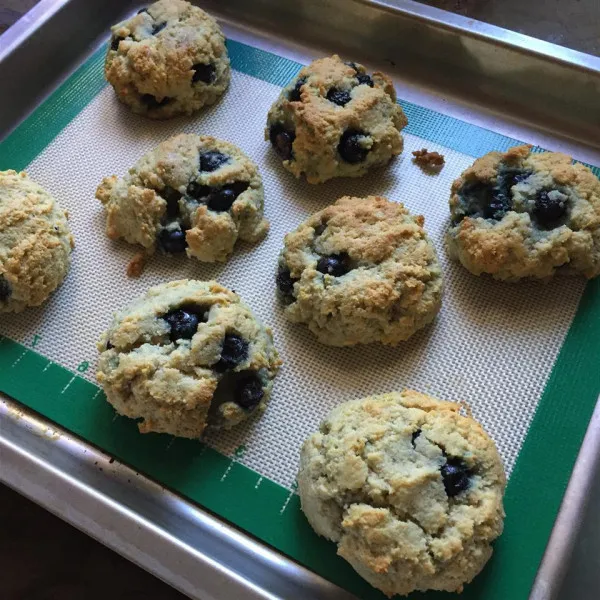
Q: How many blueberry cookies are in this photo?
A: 8